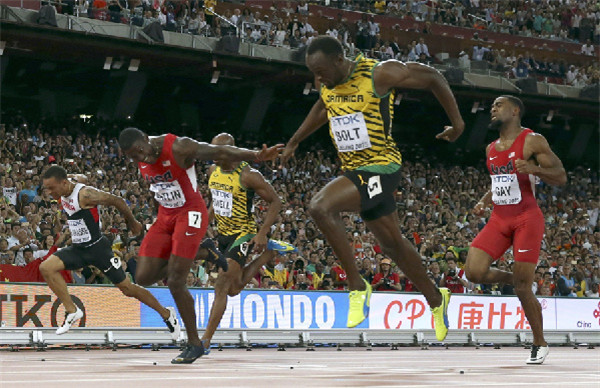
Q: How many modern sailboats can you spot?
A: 0